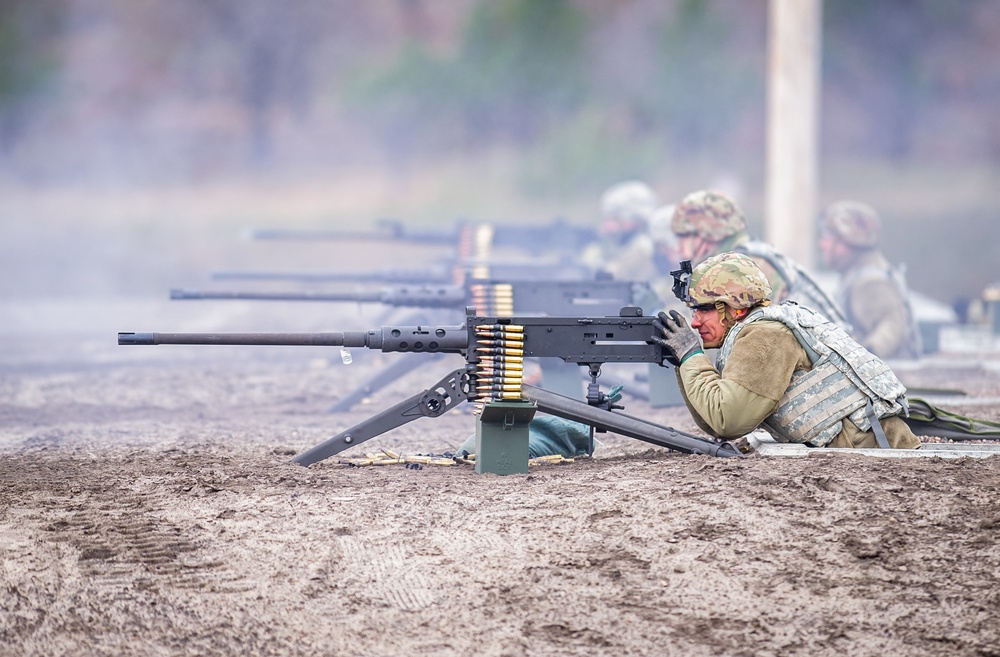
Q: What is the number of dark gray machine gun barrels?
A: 4